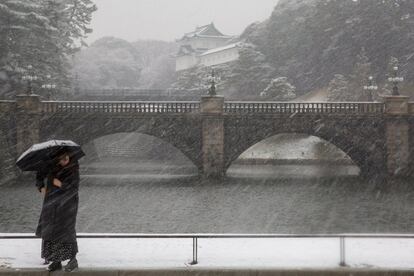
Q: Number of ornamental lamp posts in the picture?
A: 5